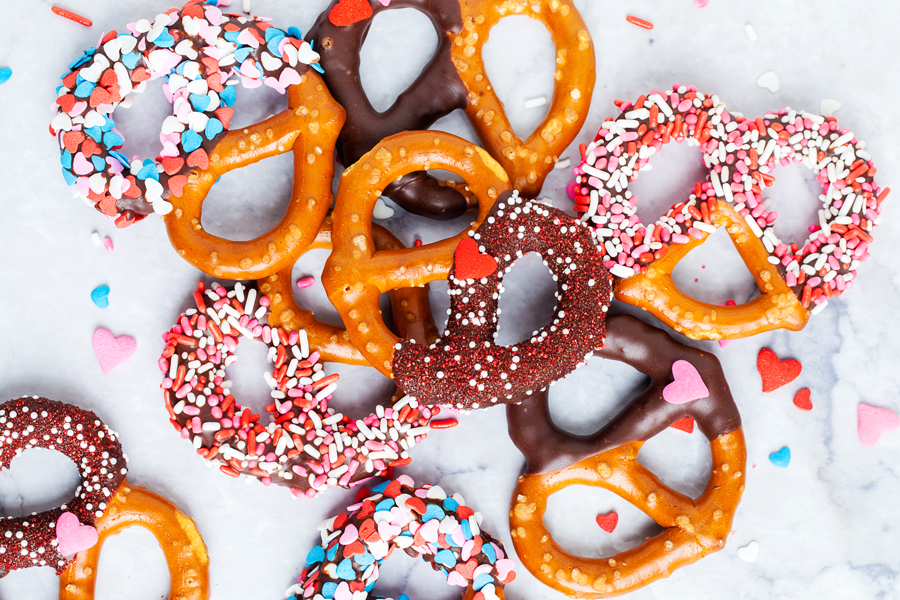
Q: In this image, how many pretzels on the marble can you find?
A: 8